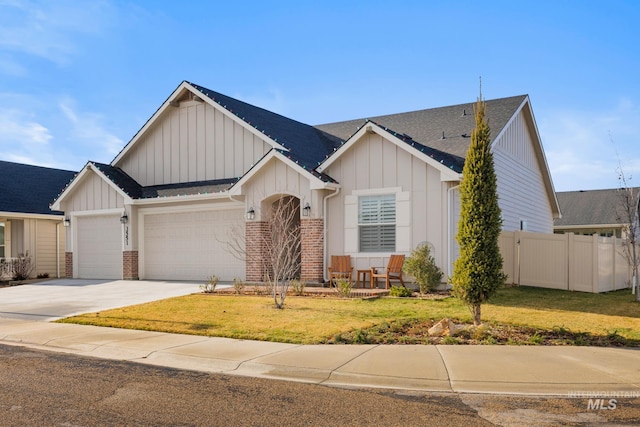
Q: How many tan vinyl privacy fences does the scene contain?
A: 1